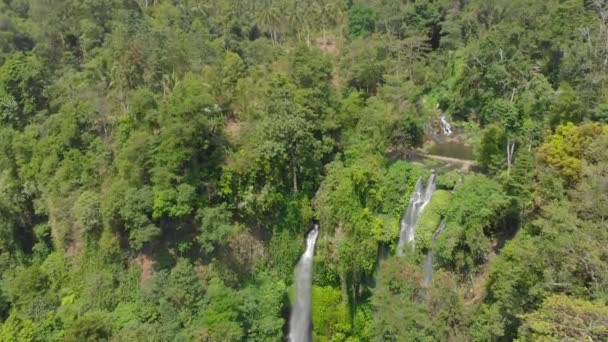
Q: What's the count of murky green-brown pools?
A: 1